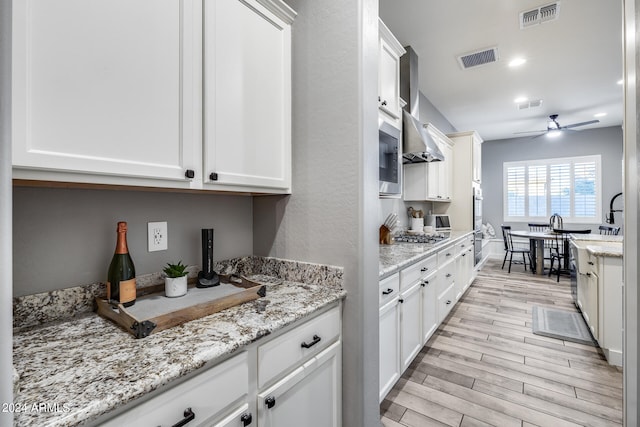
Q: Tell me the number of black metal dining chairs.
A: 4